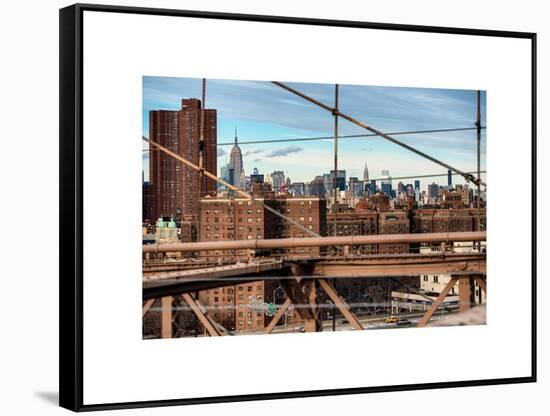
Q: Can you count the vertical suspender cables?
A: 3